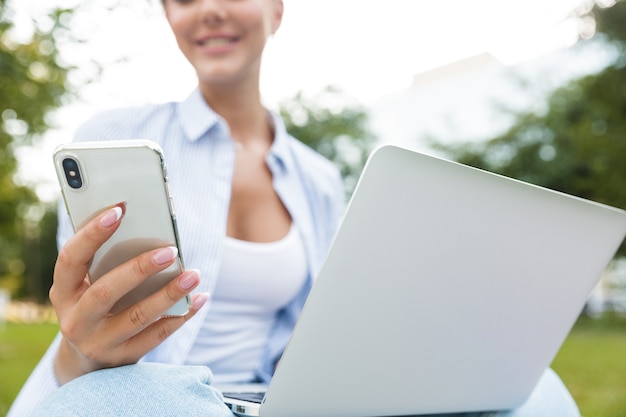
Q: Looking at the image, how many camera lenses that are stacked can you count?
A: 2